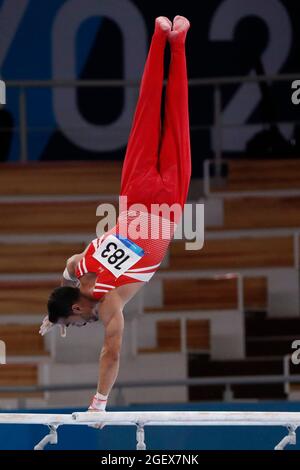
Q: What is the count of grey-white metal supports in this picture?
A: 3